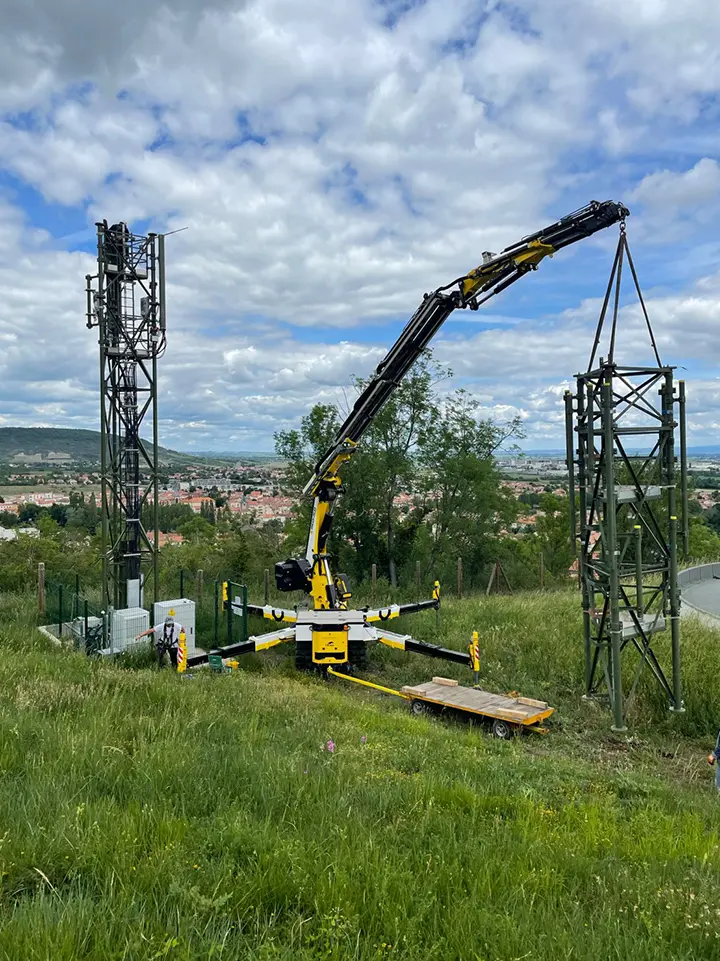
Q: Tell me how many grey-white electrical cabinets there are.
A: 2